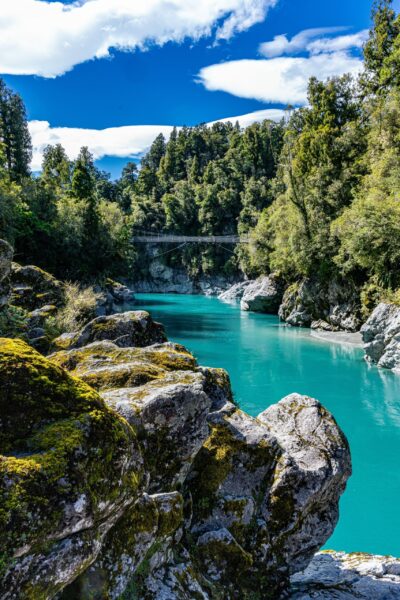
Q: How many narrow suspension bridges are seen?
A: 1